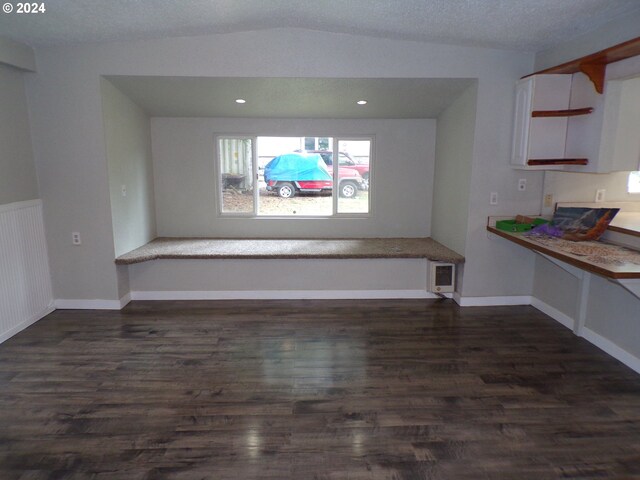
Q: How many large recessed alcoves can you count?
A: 1